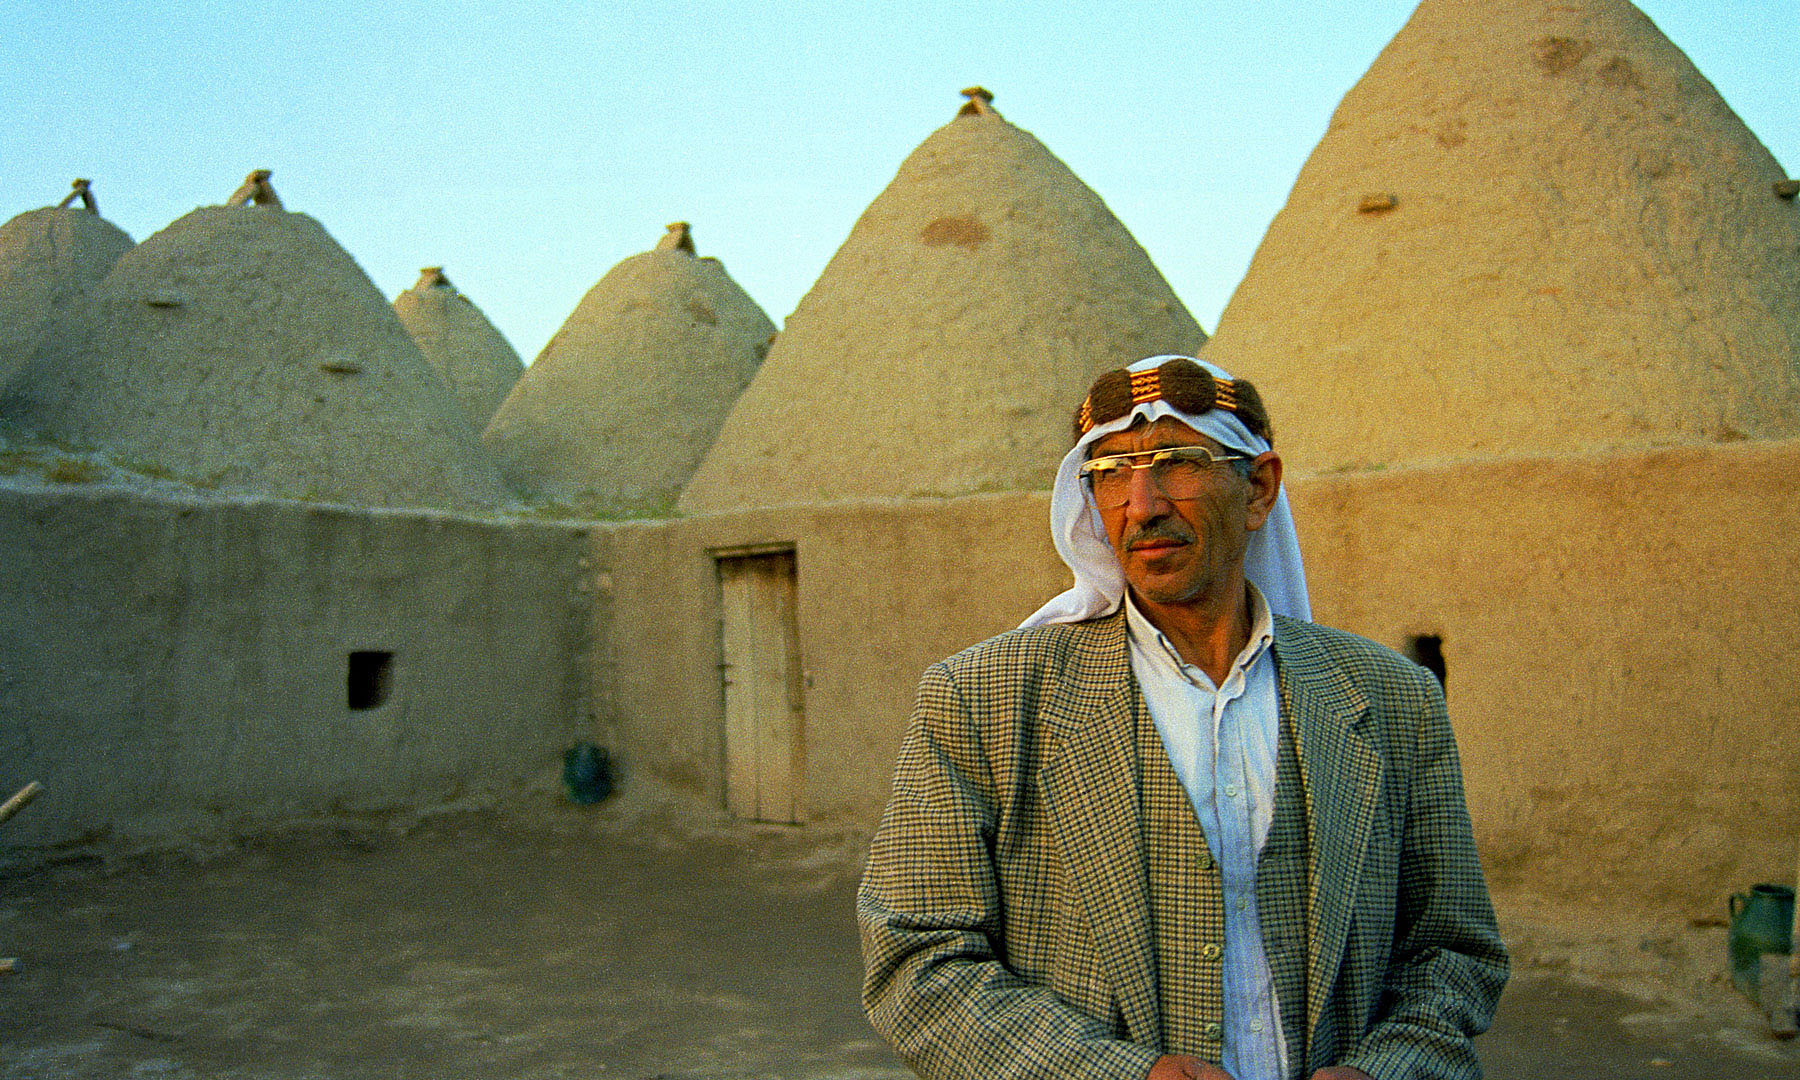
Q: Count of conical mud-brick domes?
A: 6